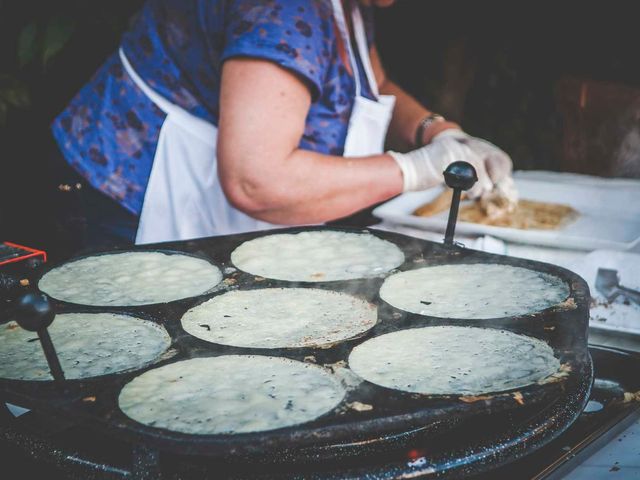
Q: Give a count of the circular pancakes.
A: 7